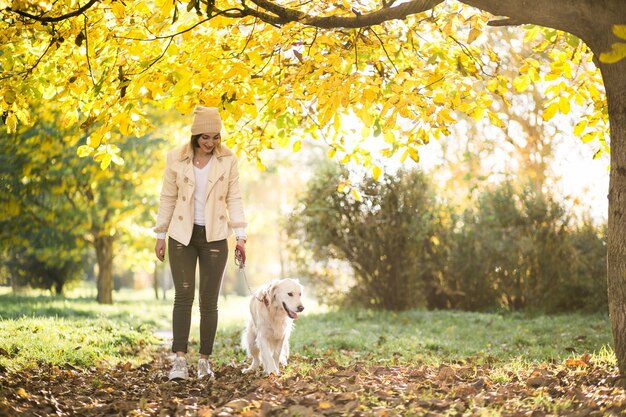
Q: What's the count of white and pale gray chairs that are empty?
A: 0